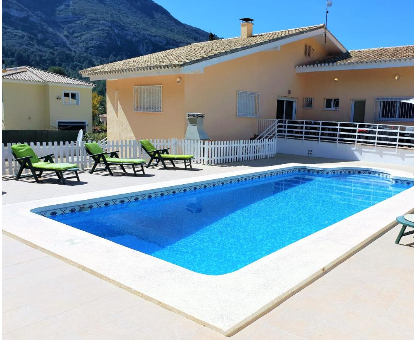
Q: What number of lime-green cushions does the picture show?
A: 3